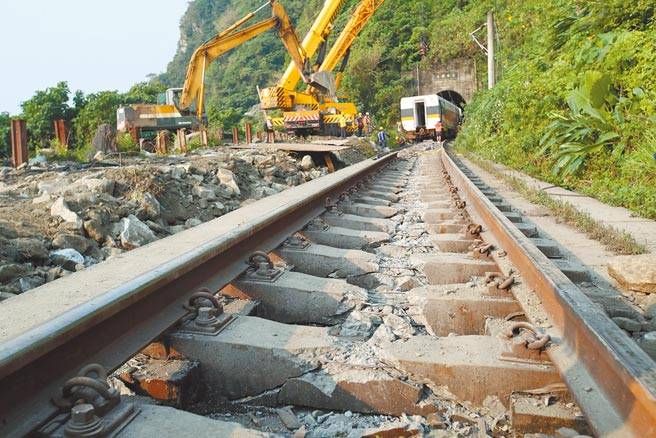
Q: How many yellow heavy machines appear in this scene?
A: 3